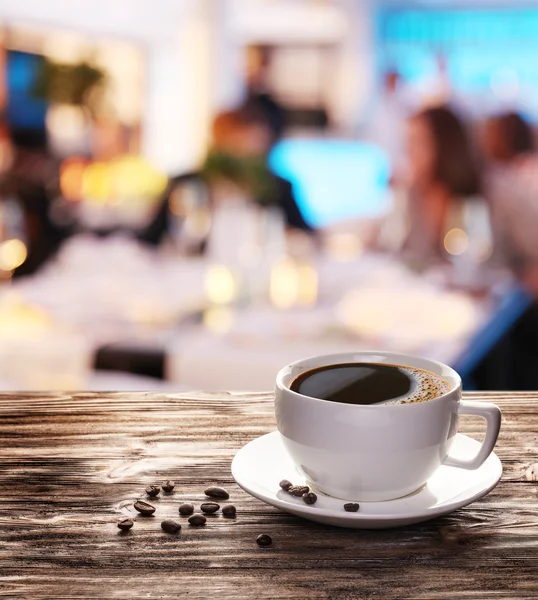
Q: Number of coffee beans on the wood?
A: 11